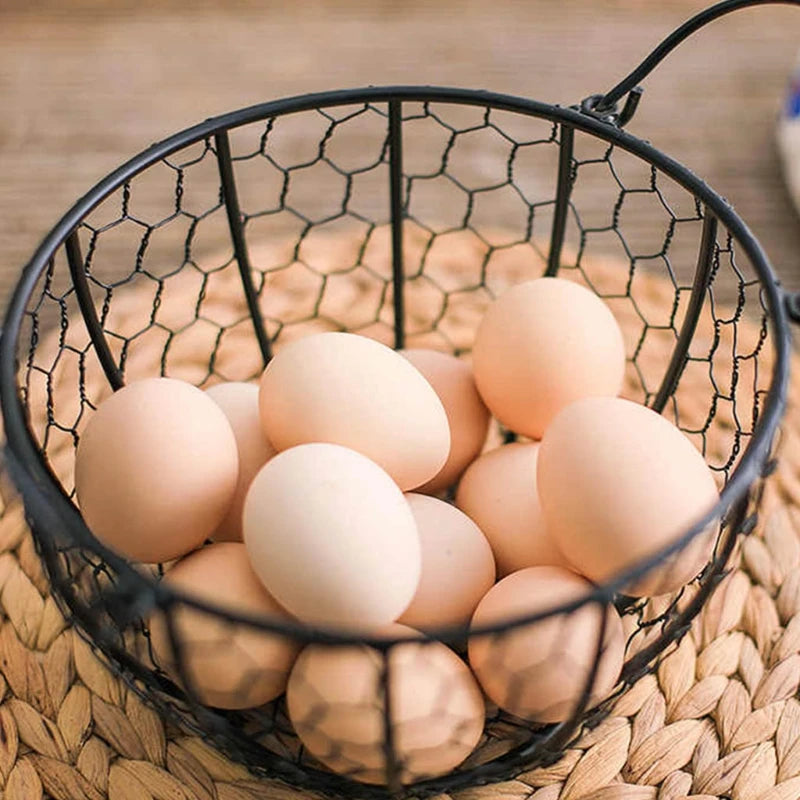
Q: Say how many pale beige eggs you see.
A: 12